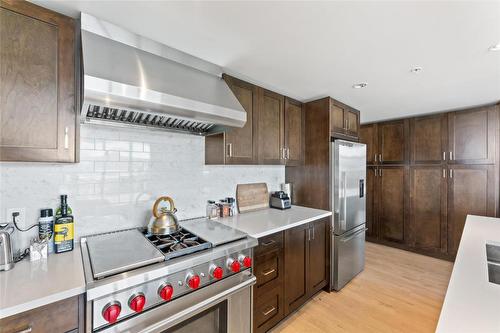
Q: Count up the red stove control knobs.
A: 7